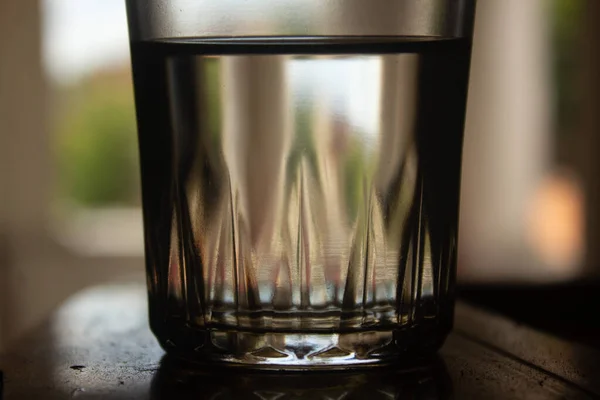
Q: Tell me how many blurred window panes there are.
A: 2